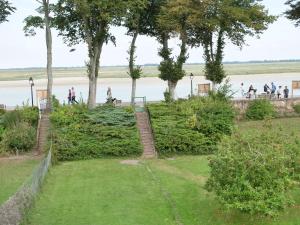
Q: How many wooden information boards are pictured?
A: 3